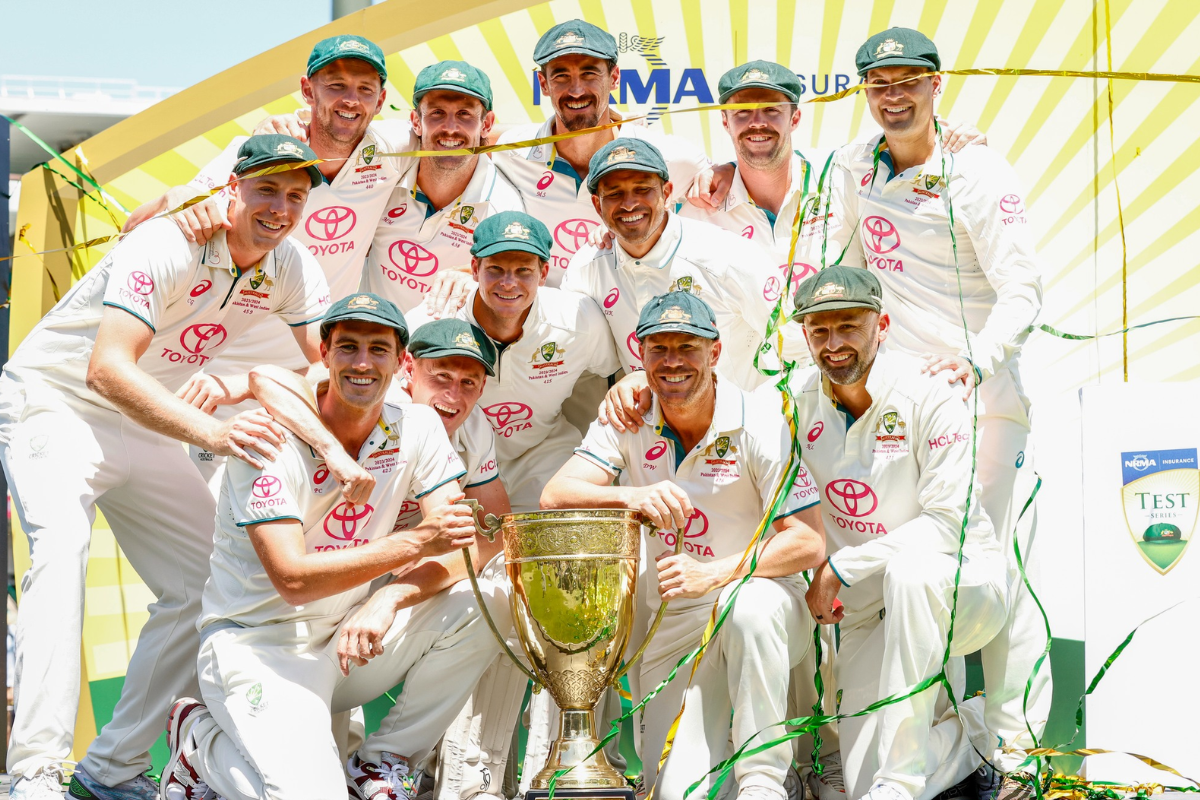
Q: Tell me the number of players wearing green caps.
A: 12